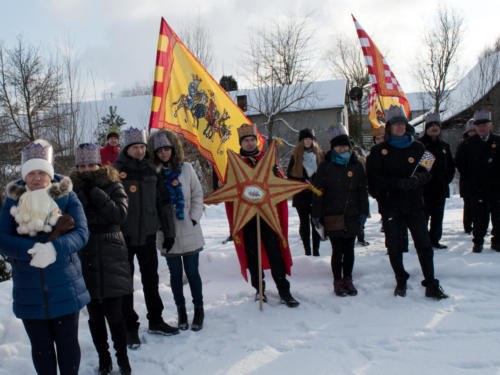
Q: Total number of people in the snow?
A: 13